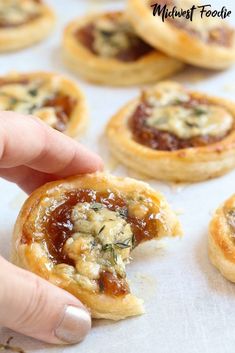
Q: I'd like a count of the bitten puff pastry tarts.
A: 1